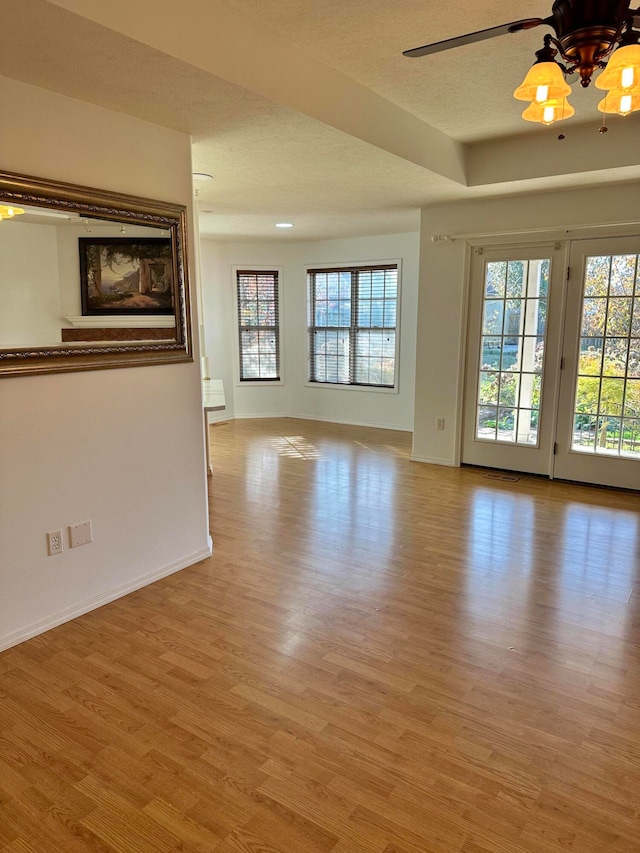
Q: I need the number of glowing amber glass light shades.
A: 4